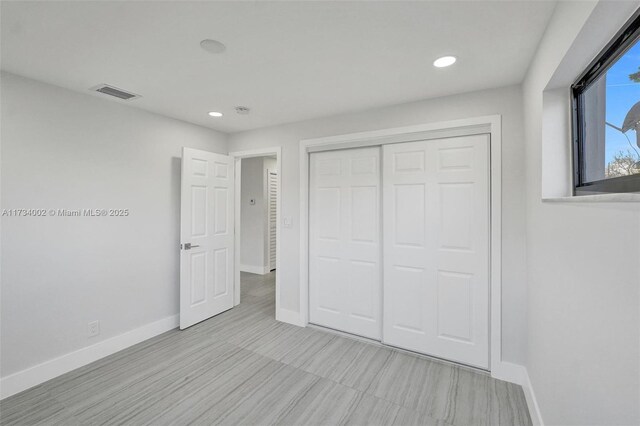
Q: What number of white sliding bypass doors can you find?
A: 2